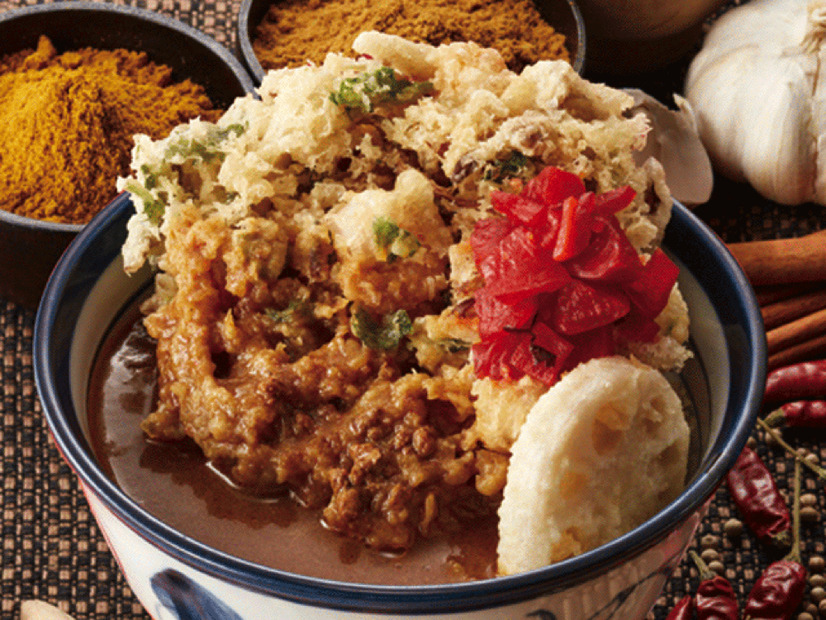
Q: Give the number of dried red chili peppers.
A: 6